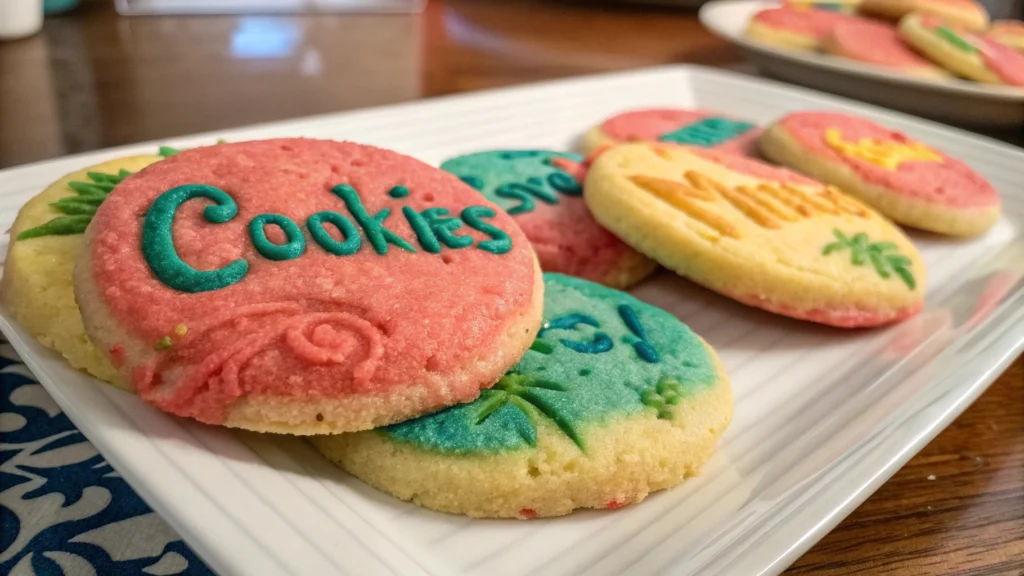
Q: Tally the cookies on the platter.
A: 7